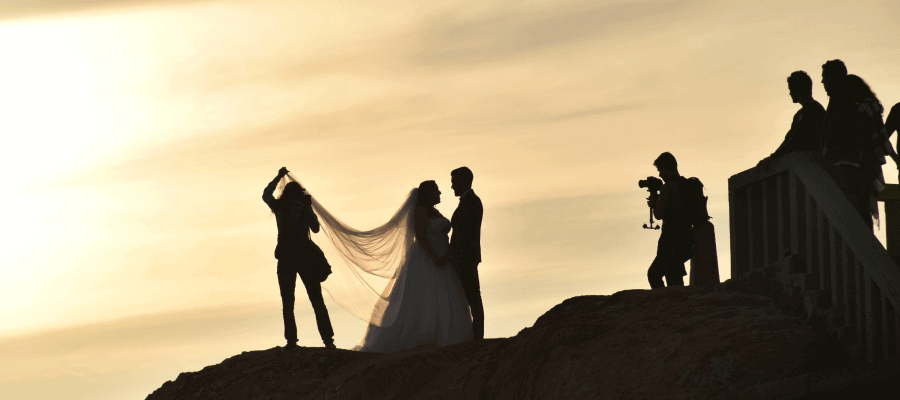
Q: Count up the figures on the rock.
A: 4